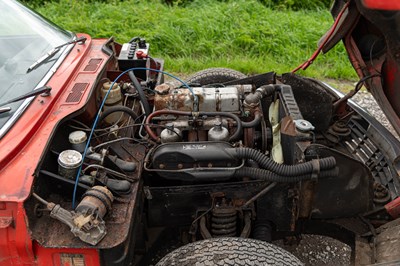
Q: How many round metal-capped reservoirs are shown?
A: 2